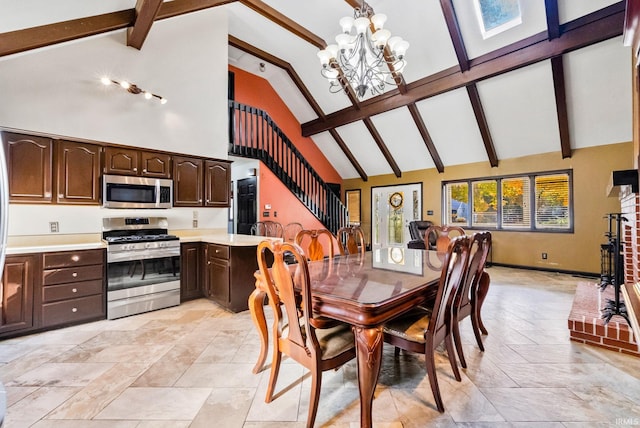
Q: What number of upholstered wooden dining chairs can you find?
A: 6